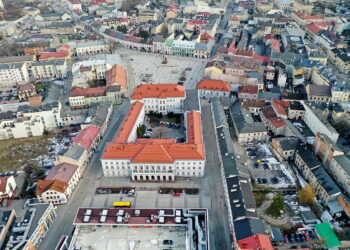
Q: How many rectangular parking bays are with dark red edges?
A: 2